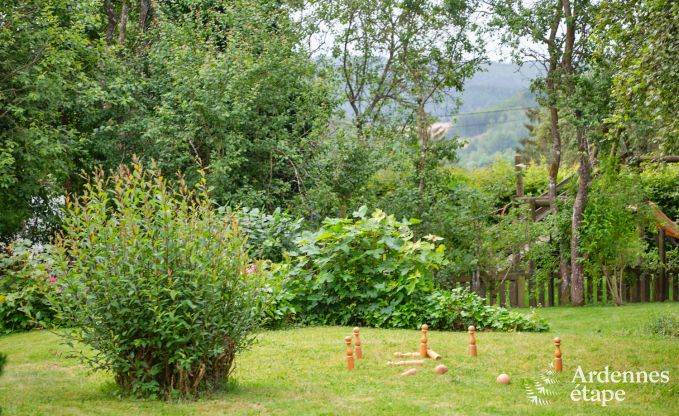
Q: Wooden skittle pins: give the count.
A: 9